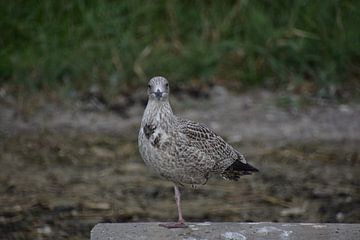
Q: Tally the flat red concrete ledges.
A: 0